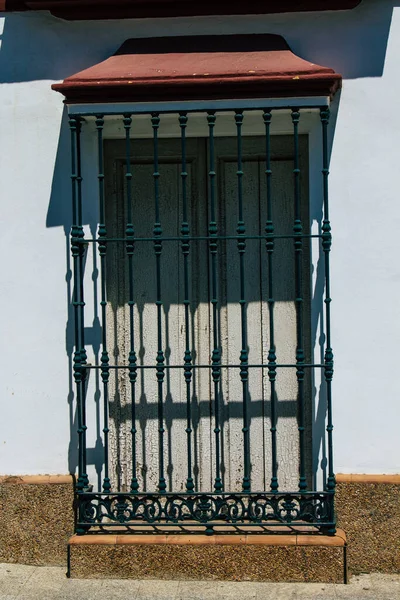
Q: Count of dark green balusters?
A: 11